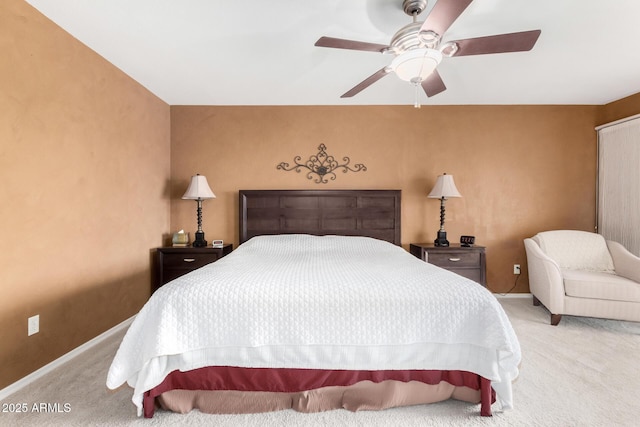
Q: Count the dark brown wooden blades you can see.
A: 5